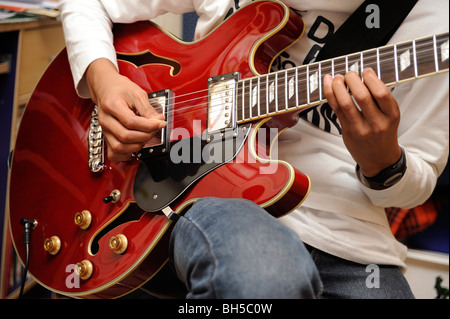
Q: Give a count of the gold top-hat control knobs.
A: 4